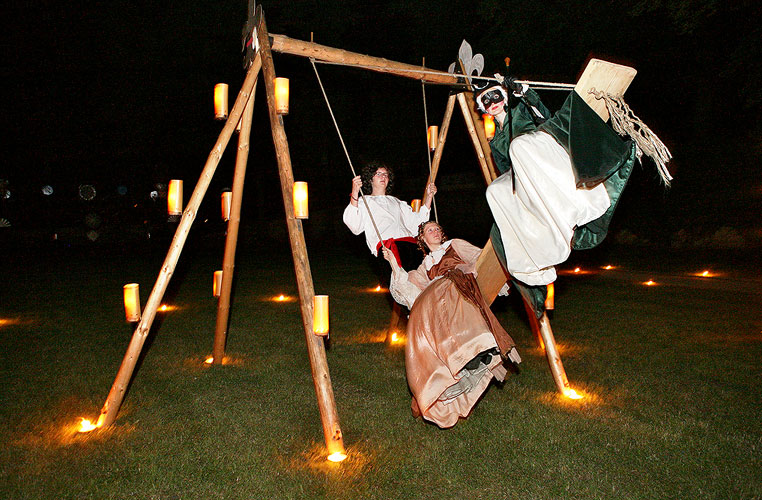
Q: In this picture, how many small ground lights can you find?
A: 14